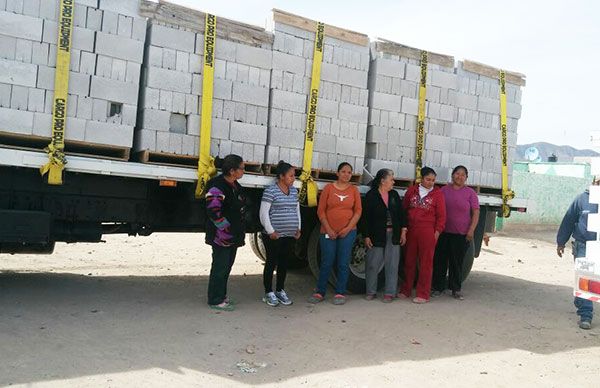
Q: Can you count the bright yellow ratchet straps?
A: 5